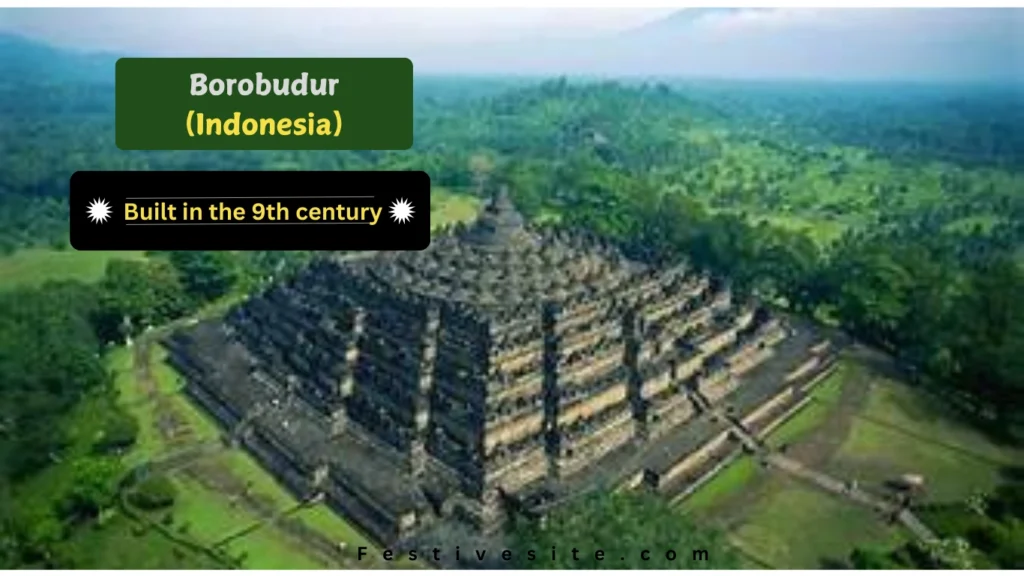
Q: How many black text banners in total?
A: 1